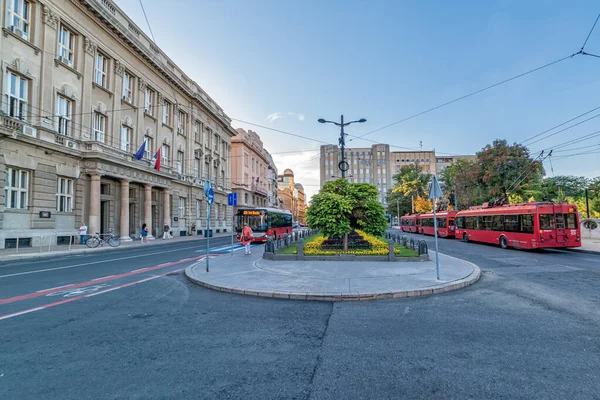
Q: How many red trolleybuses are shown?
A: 3